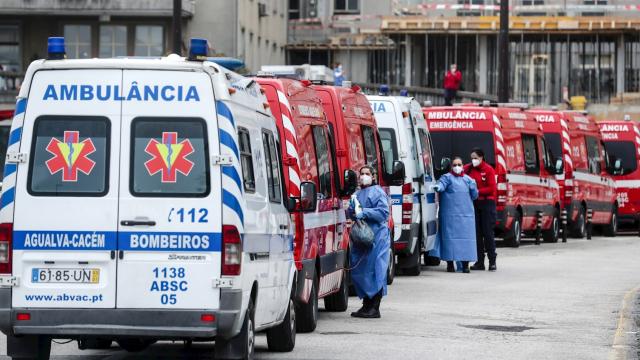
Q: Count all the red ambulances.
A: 5